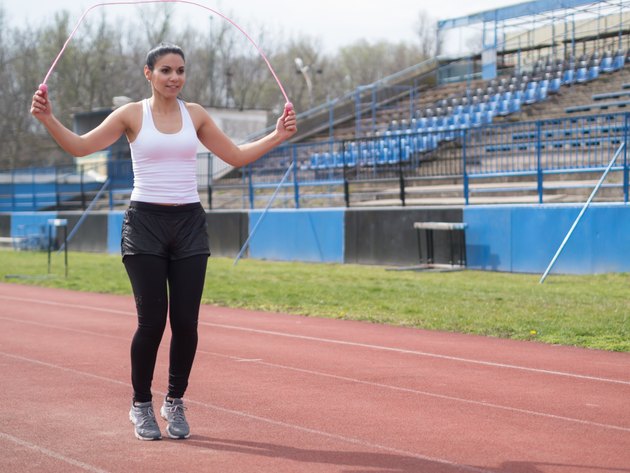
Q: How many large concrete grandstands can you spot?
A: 1